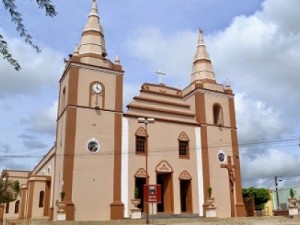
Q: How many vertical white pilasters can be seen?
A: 2